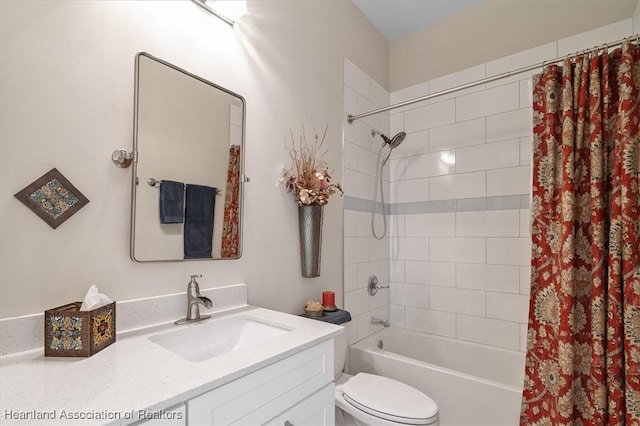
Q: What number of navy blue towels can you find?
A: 2